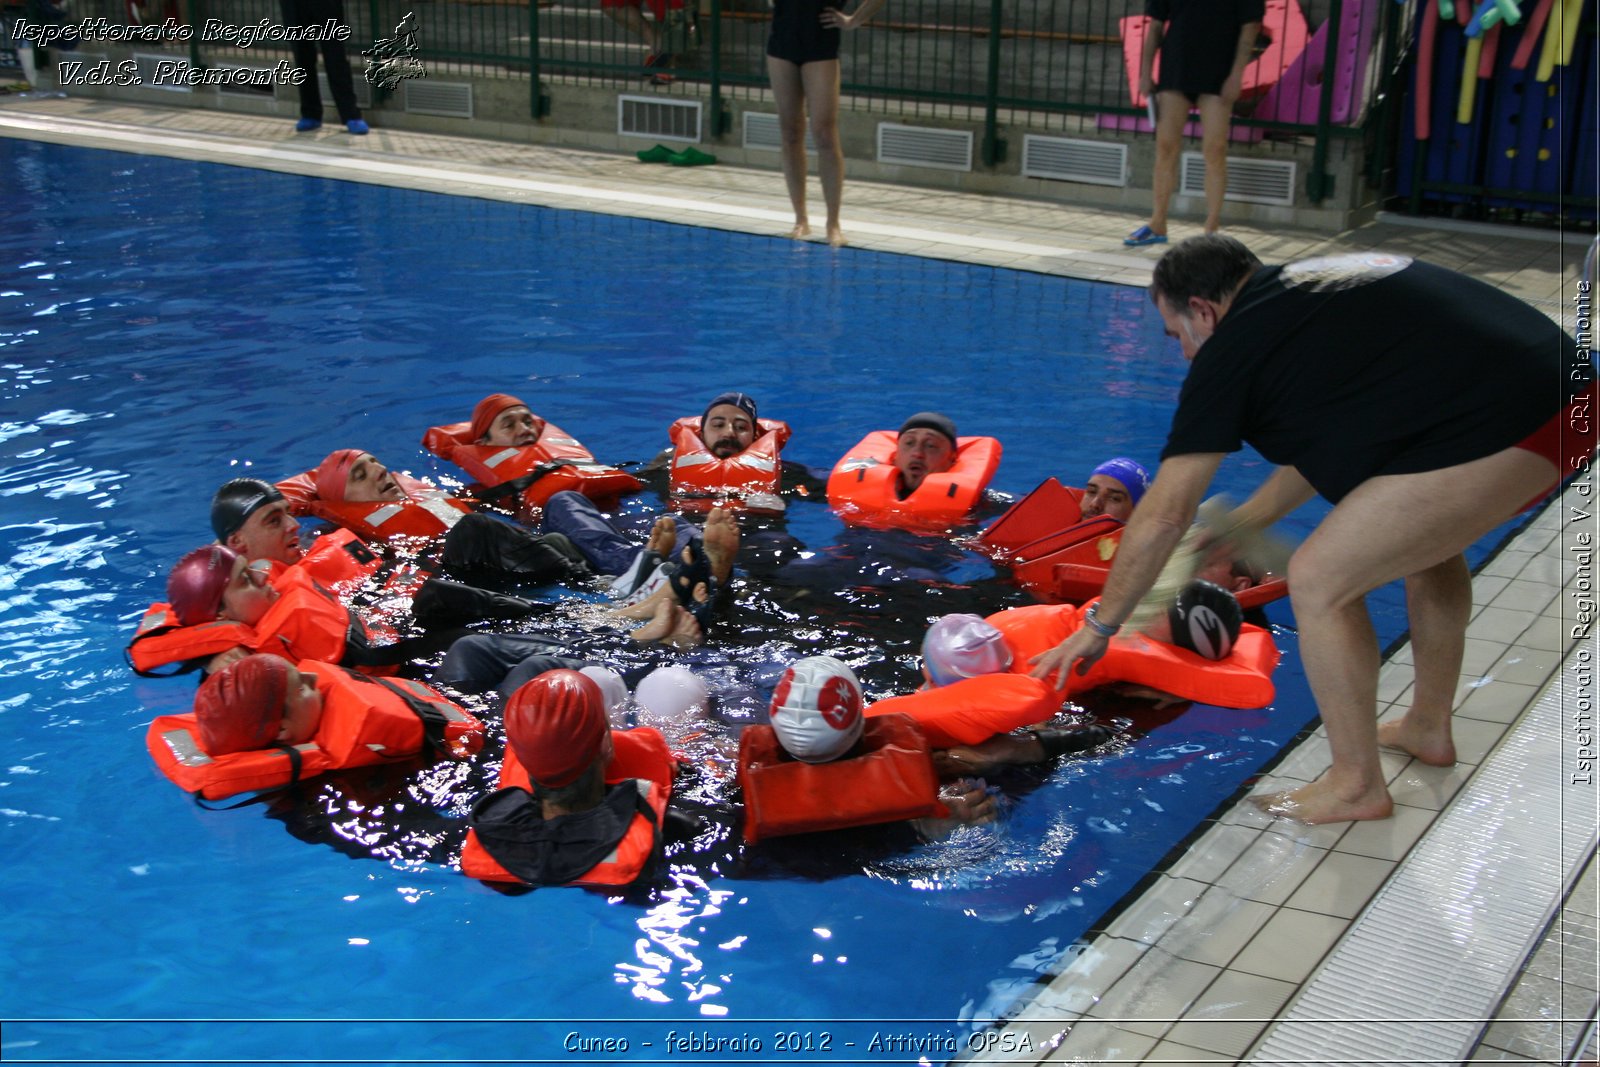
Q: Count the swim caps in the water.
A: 12